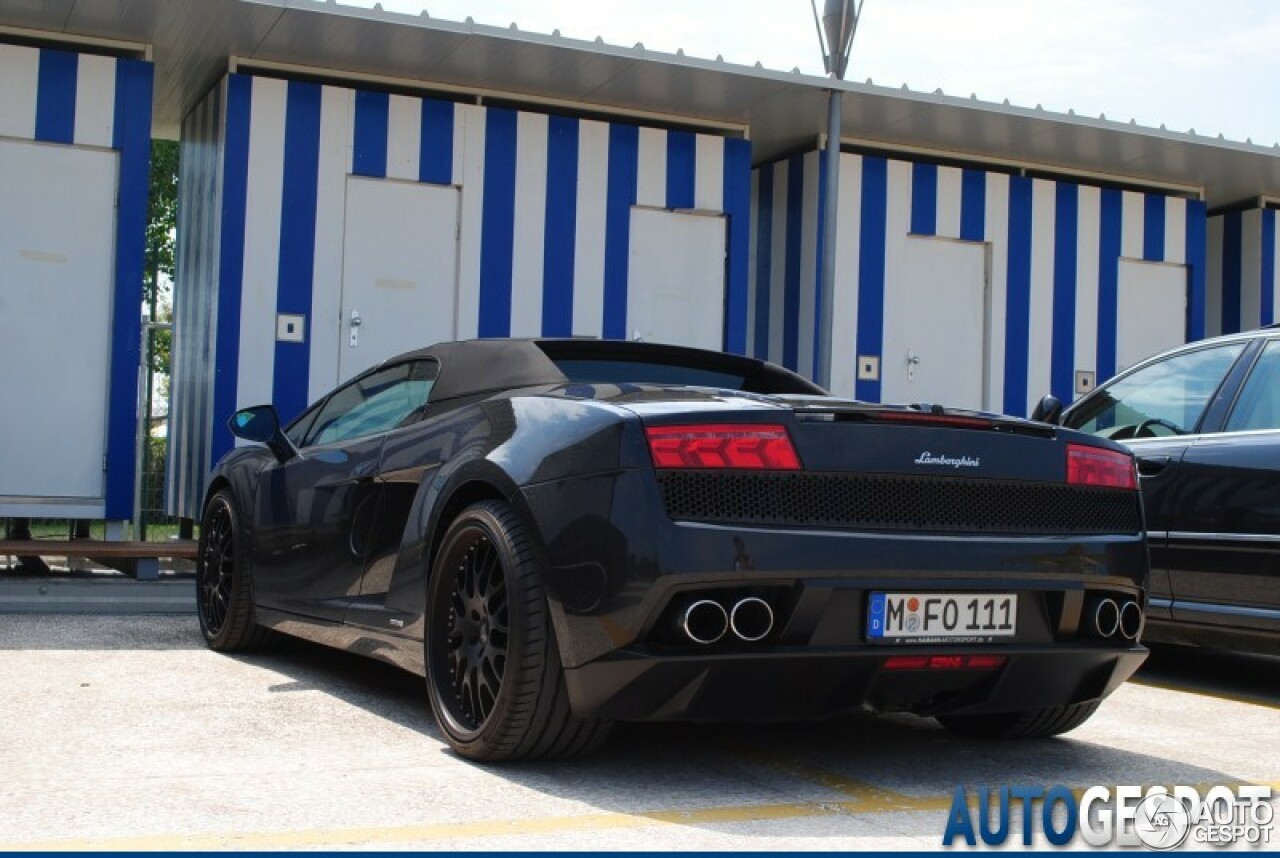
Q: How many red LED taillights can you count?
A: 2